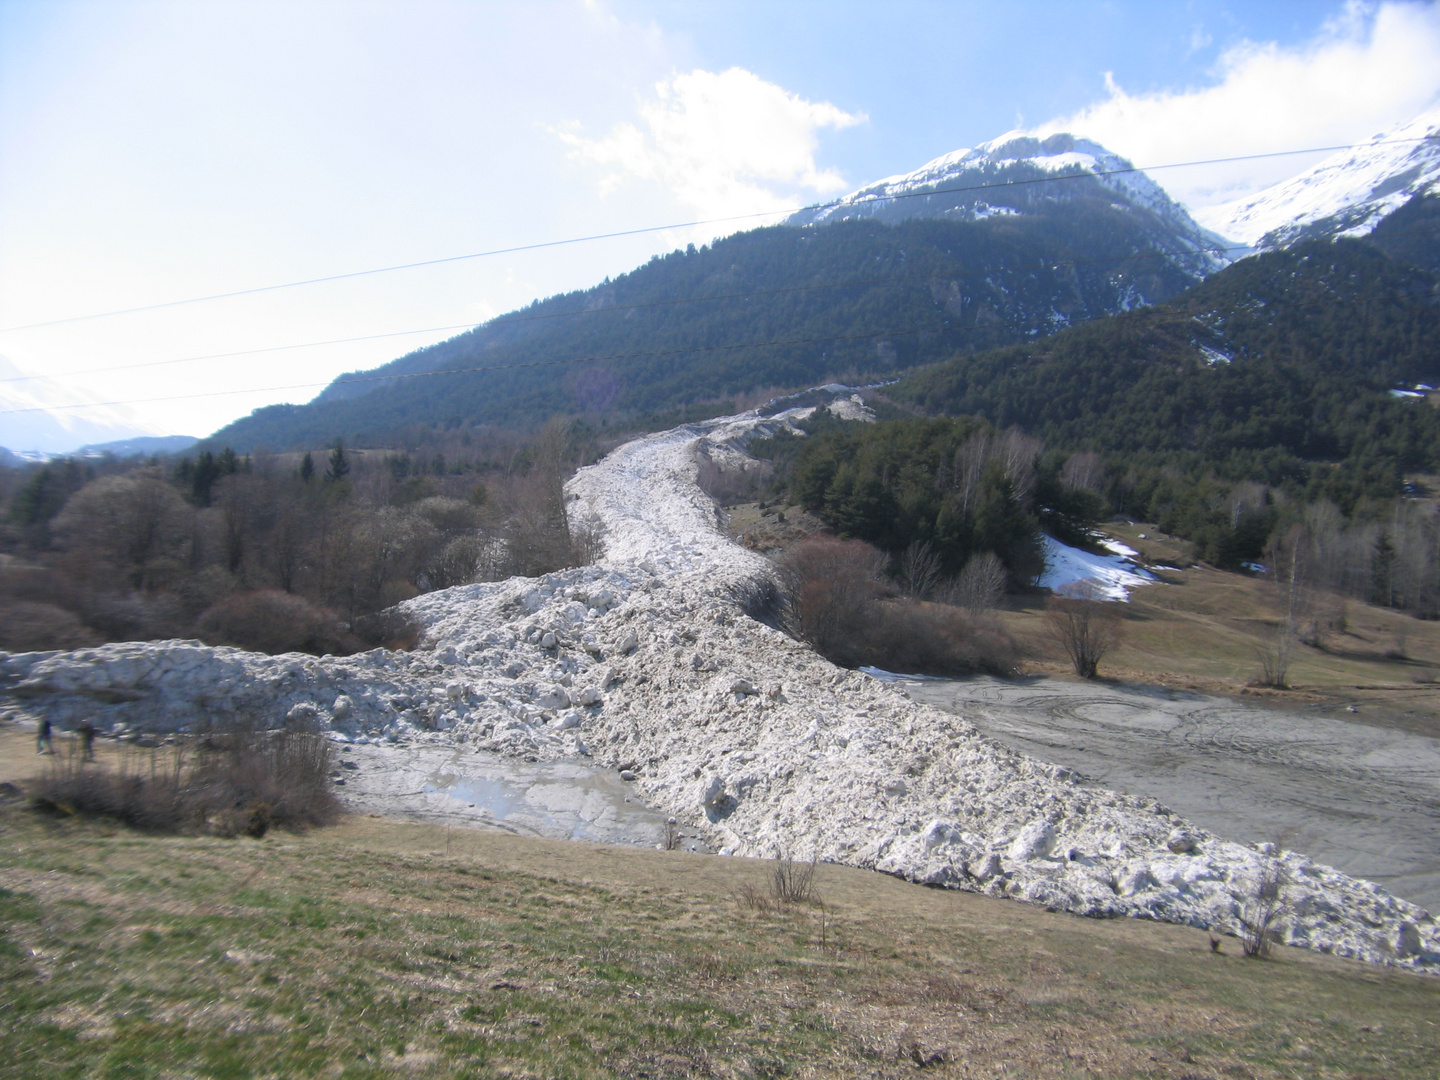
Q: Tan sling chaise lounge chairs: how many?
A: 0